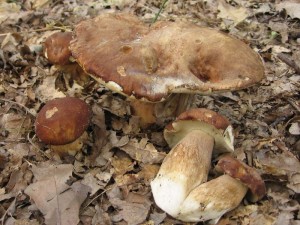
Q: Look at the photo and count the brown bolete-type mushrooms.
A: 5